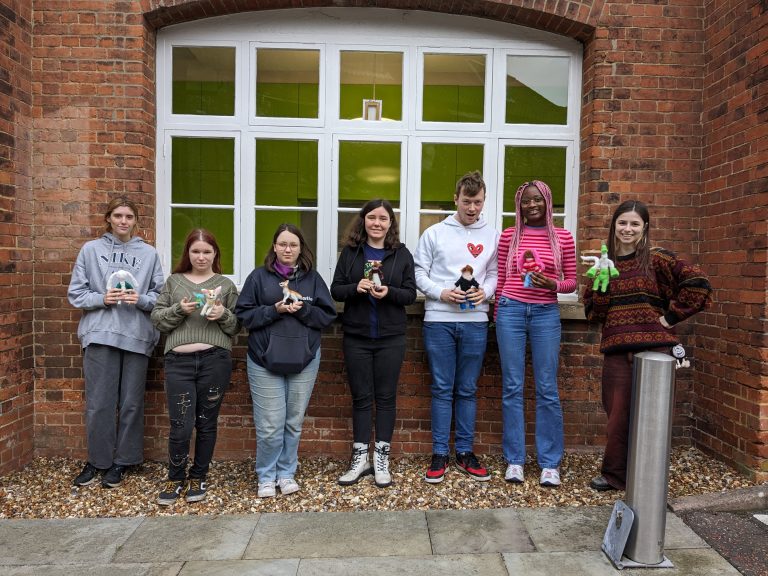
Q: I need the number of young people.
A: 7